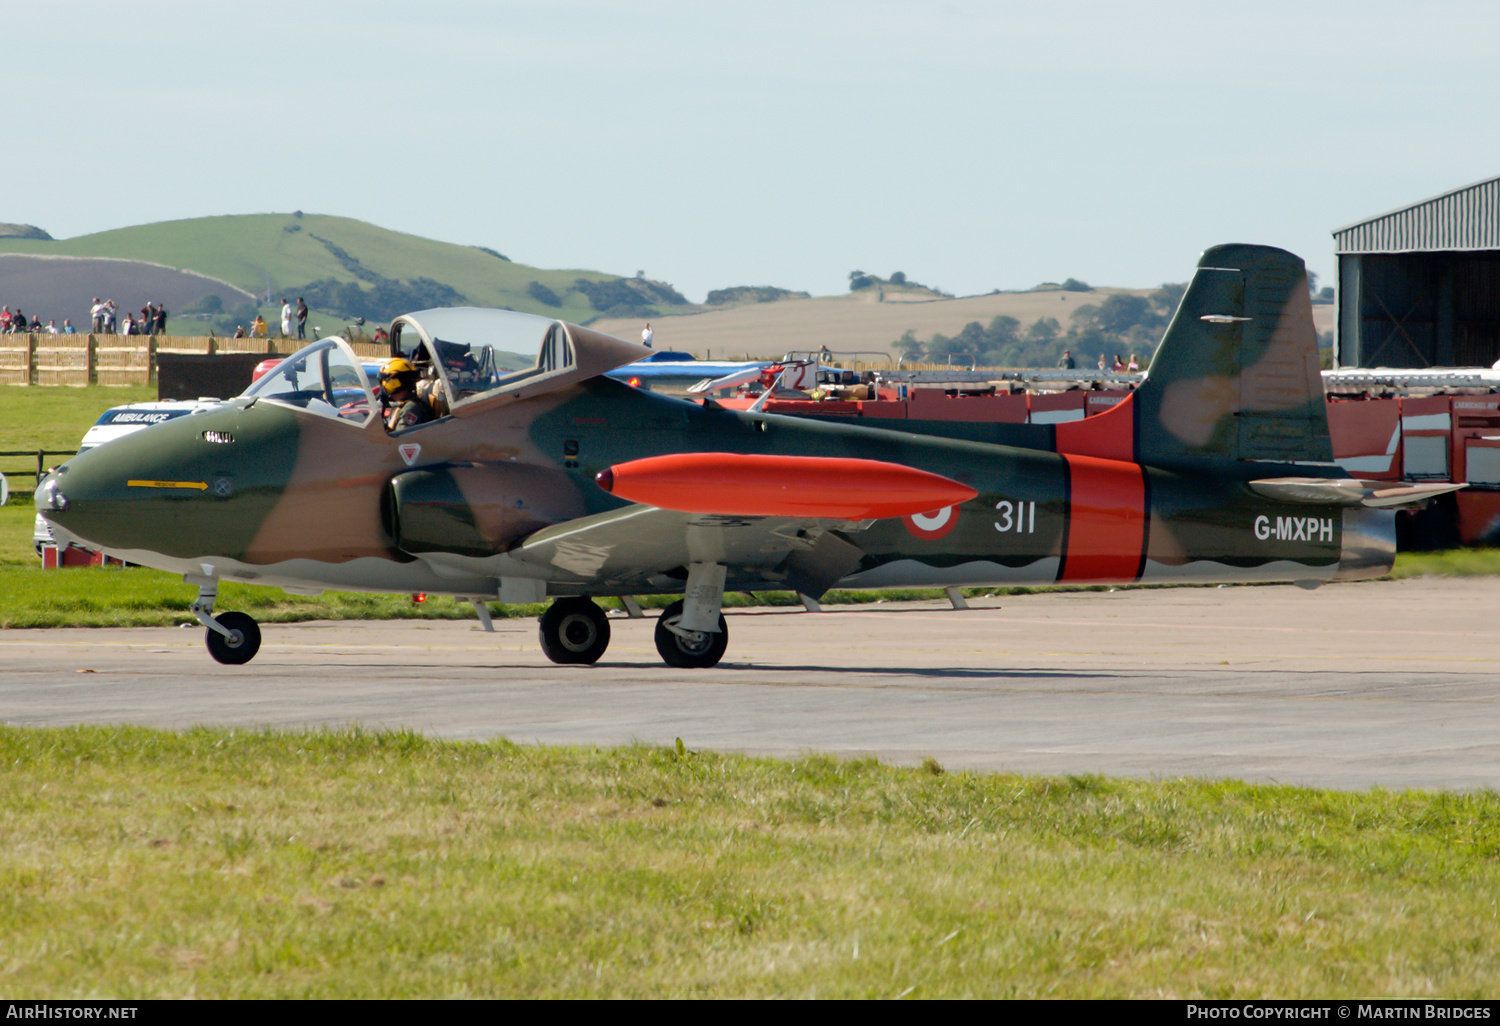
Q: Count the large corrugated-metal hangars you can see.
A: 1